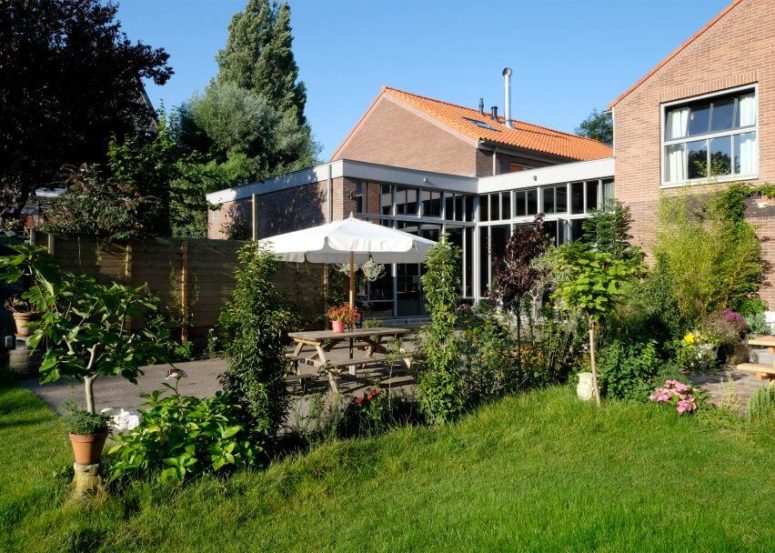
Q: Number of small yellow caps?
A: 0